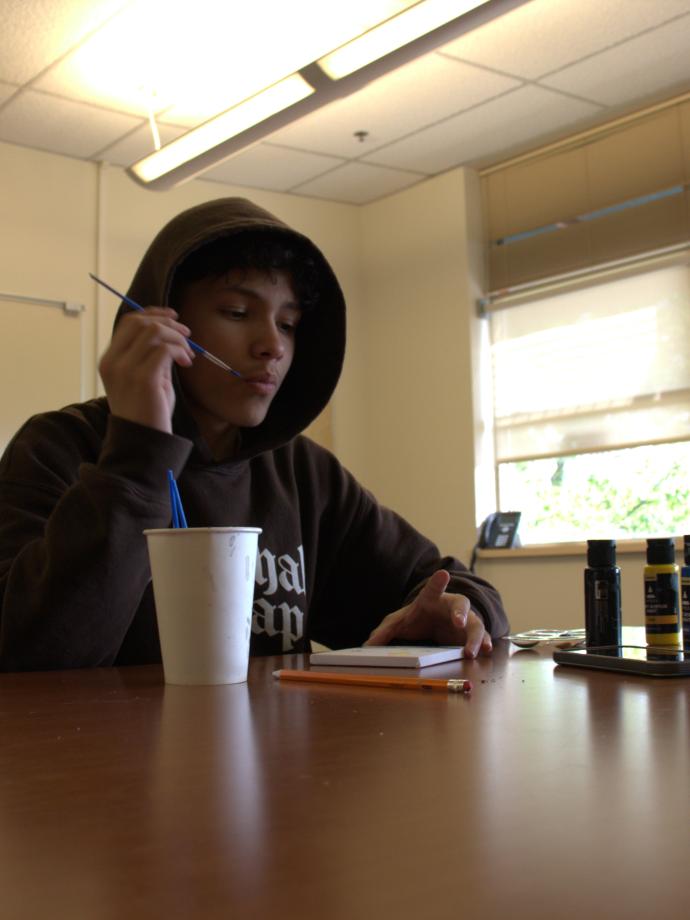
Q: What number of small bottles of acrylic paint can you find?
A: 3